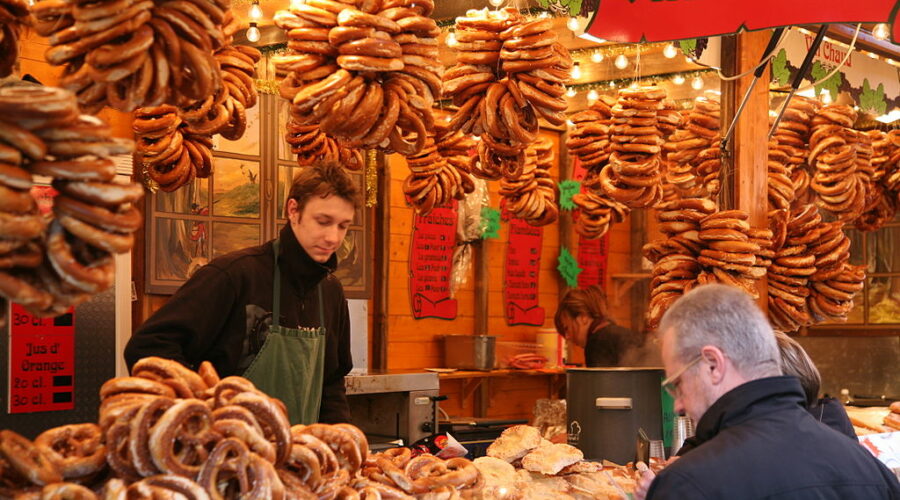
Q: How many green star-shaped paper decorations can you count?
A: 3